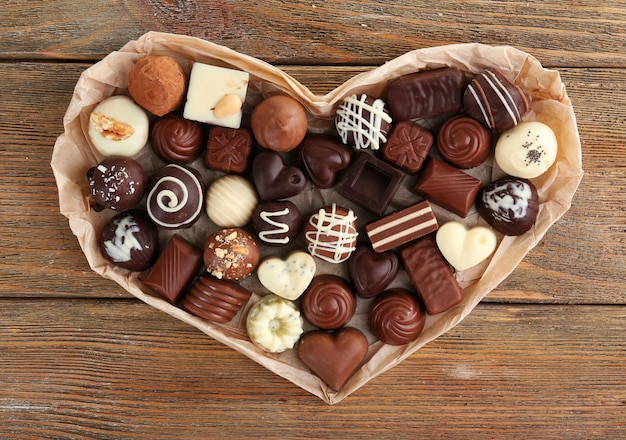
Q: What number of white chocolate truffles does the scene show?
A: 7